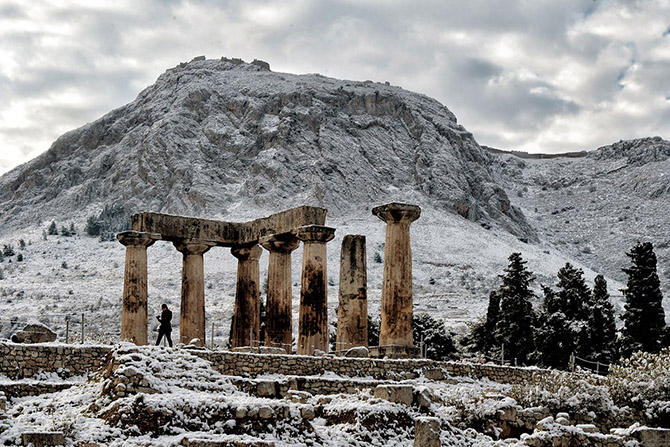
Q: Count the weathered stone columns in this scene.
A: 7